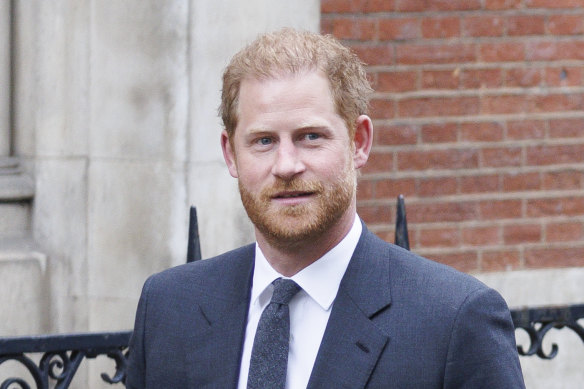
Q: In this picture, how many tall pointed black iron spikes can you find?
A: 2